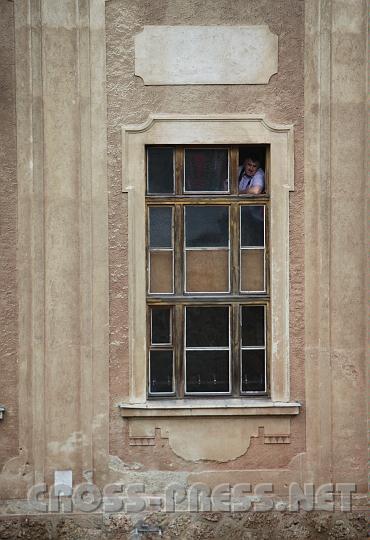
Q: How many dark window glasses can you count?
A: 11